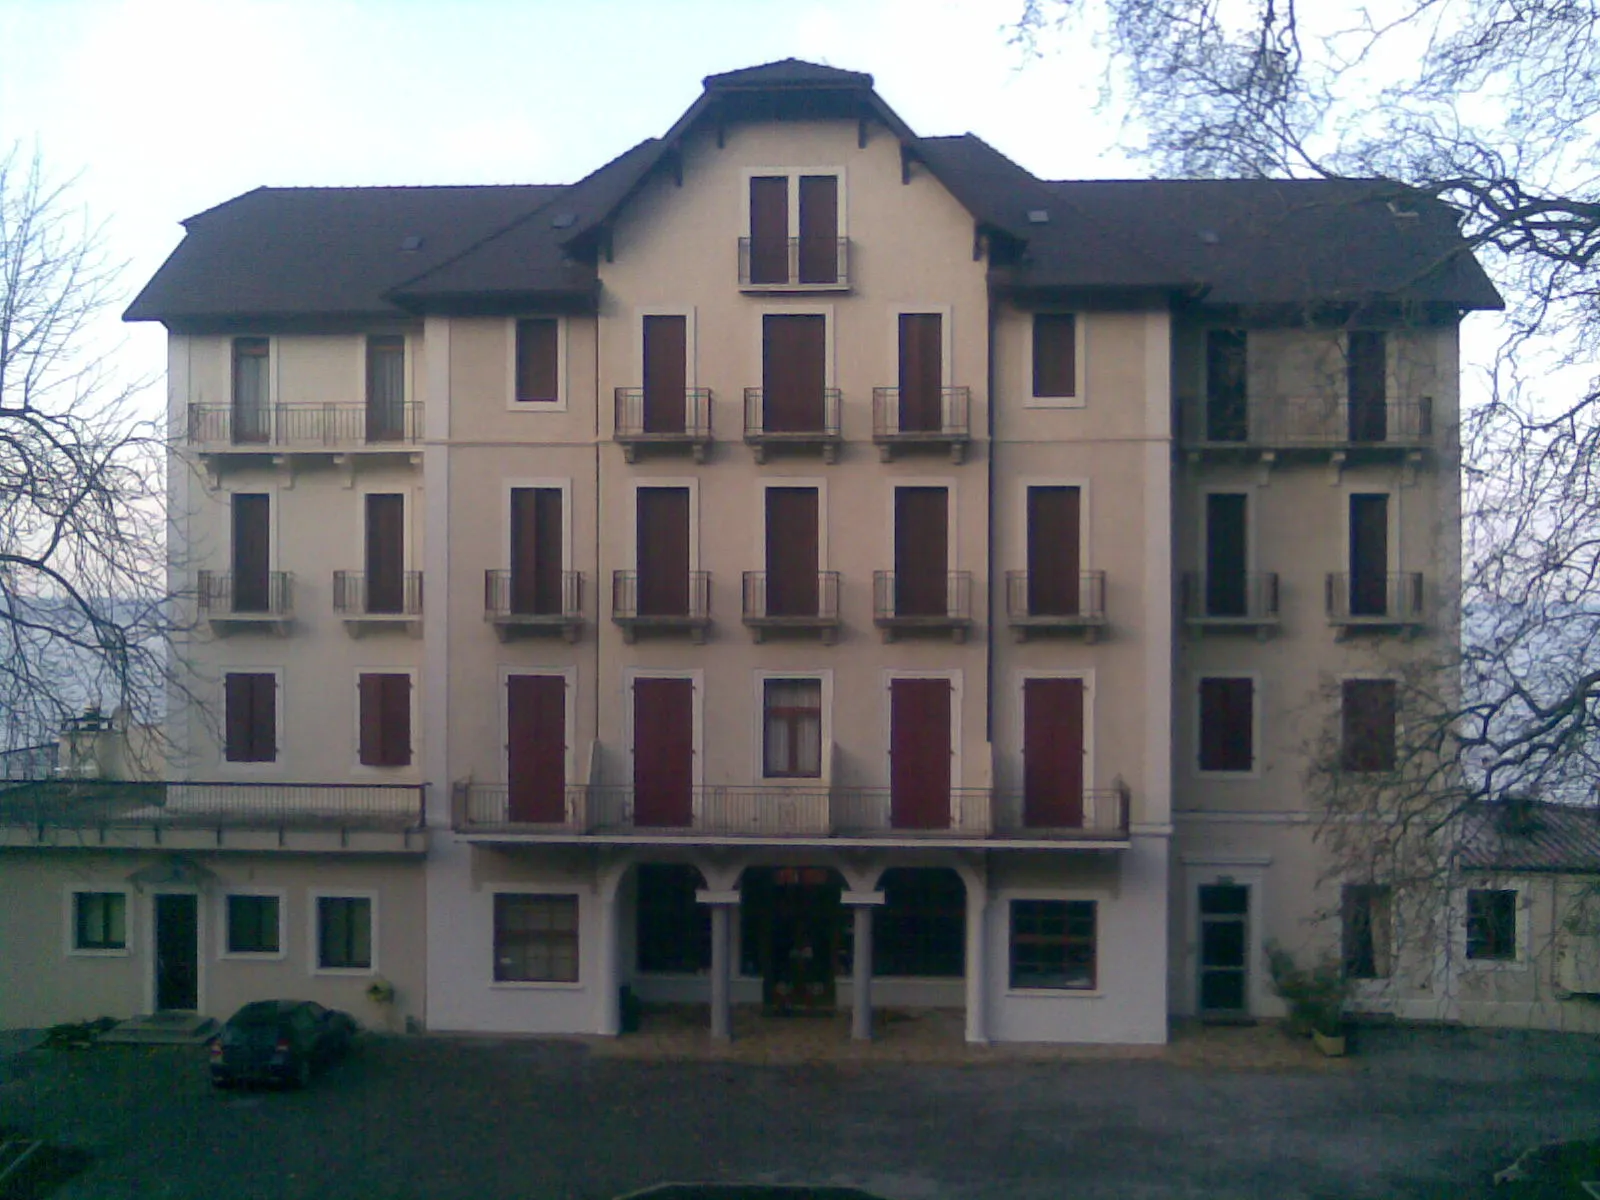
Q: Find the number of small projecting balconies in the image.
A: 13